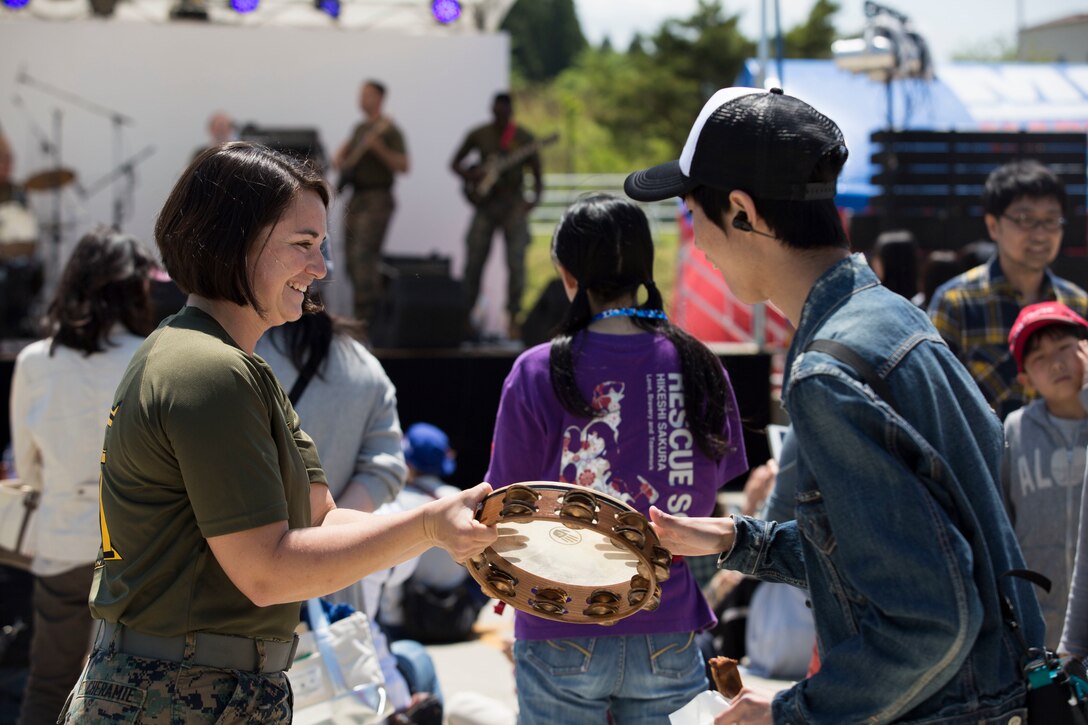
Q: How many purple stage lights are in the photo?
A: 4